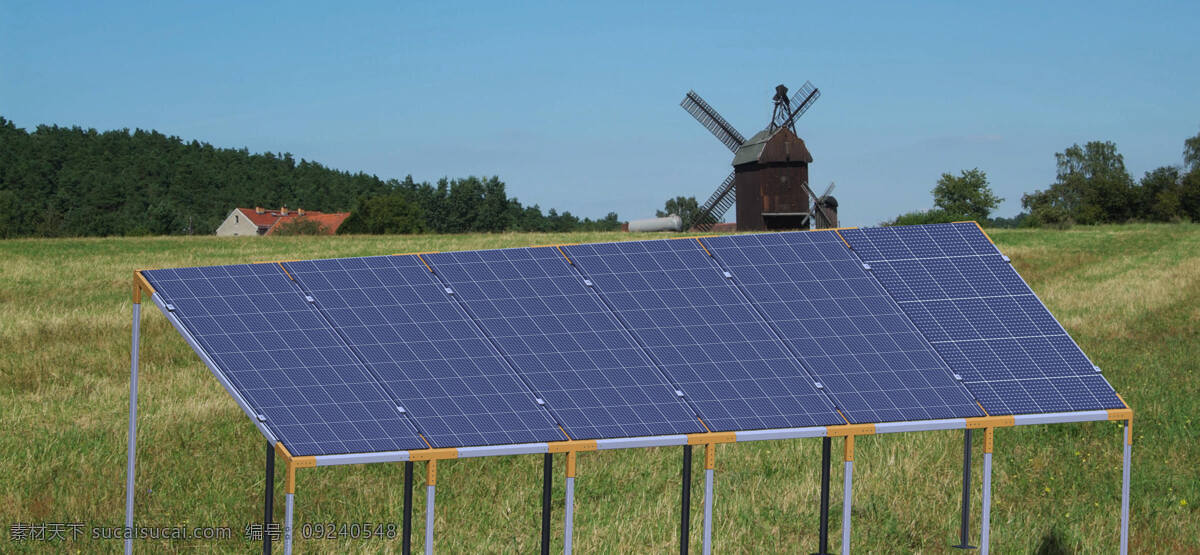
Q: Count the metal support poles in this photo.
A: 14